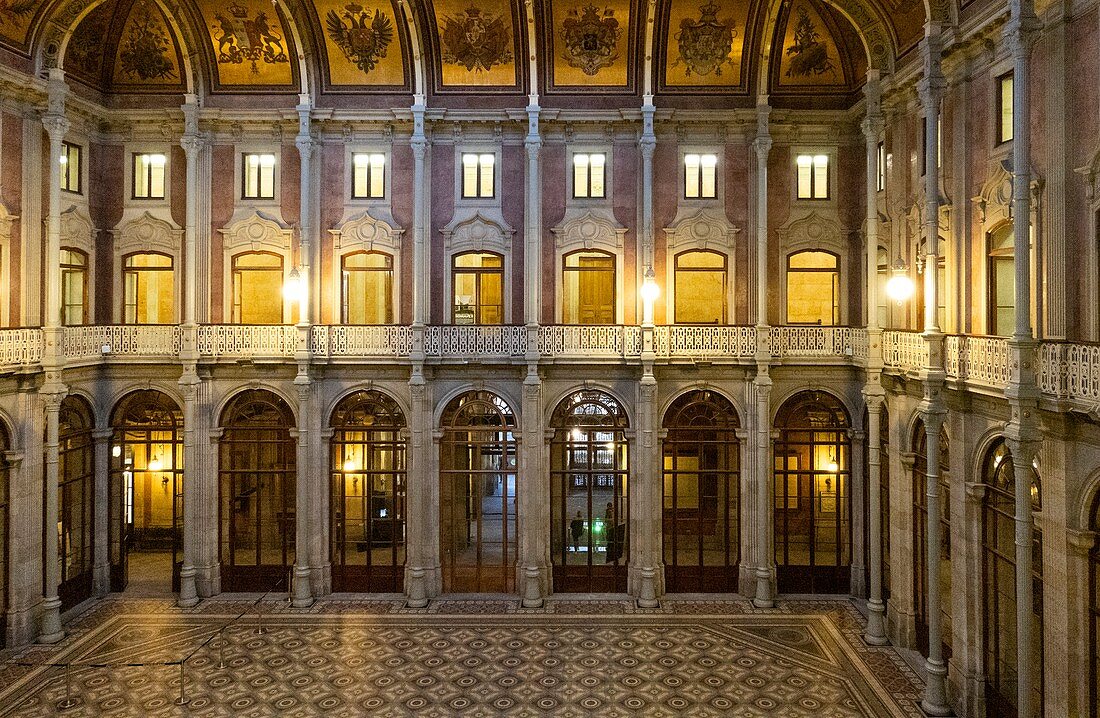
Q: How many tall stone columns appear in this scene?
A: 10